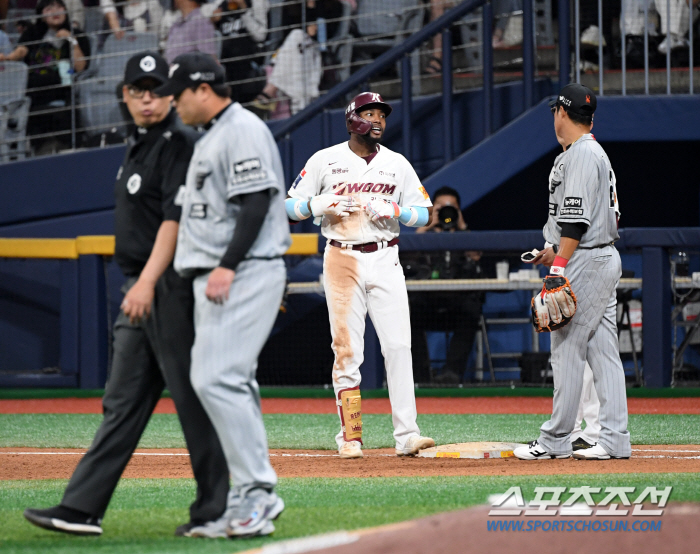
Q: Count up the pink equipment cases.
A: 0